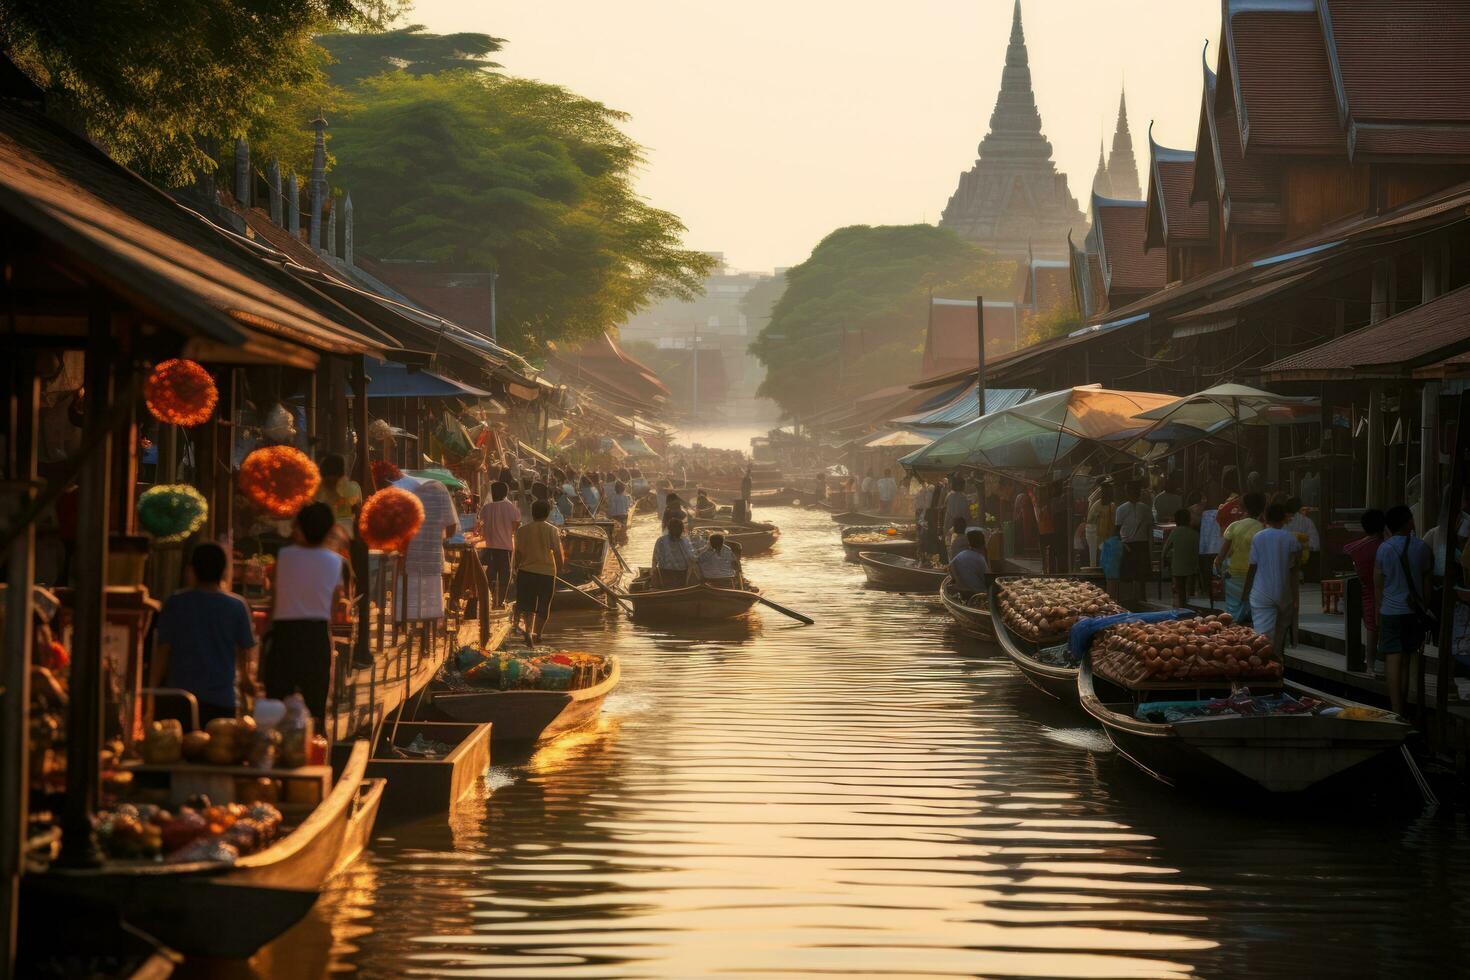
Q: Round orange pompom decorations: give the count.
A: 3